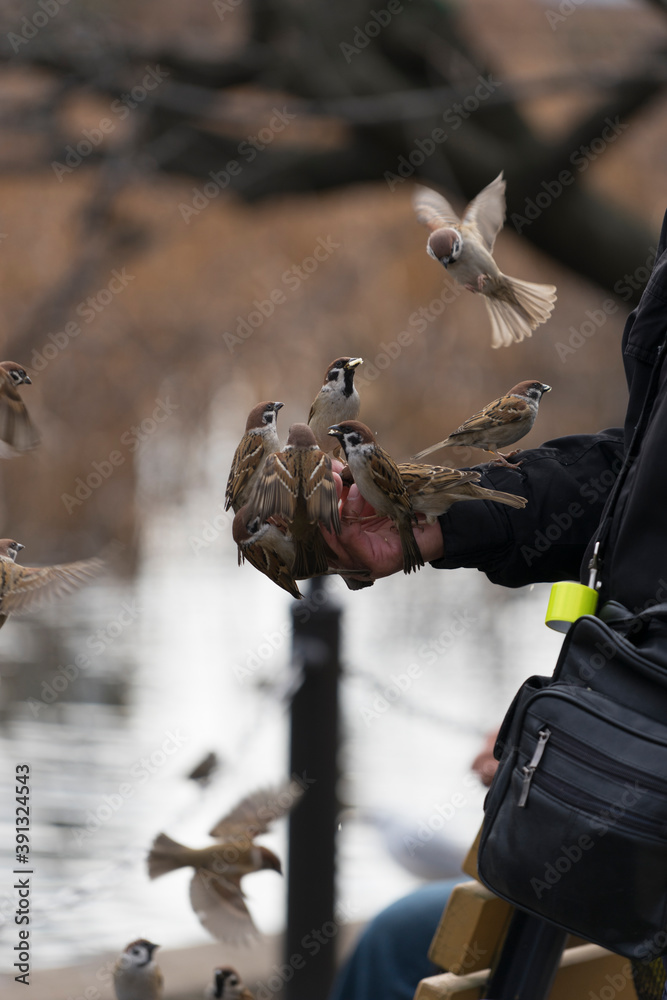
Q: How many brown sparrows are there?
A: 13